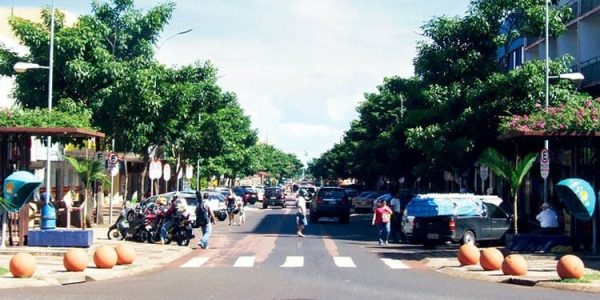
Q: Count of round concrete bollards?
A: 8